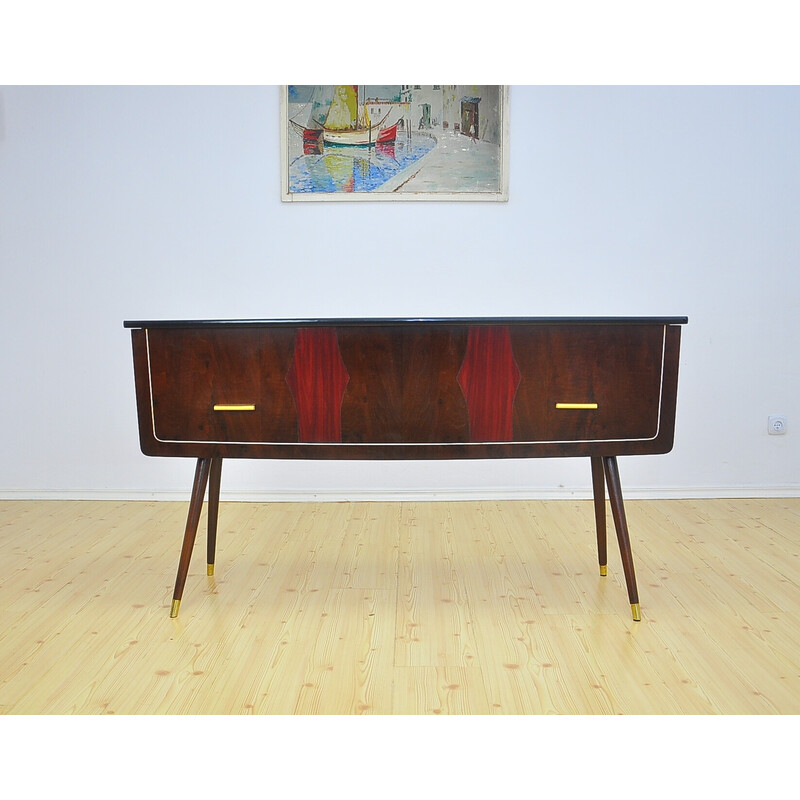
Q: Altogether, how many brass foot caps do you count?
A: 4